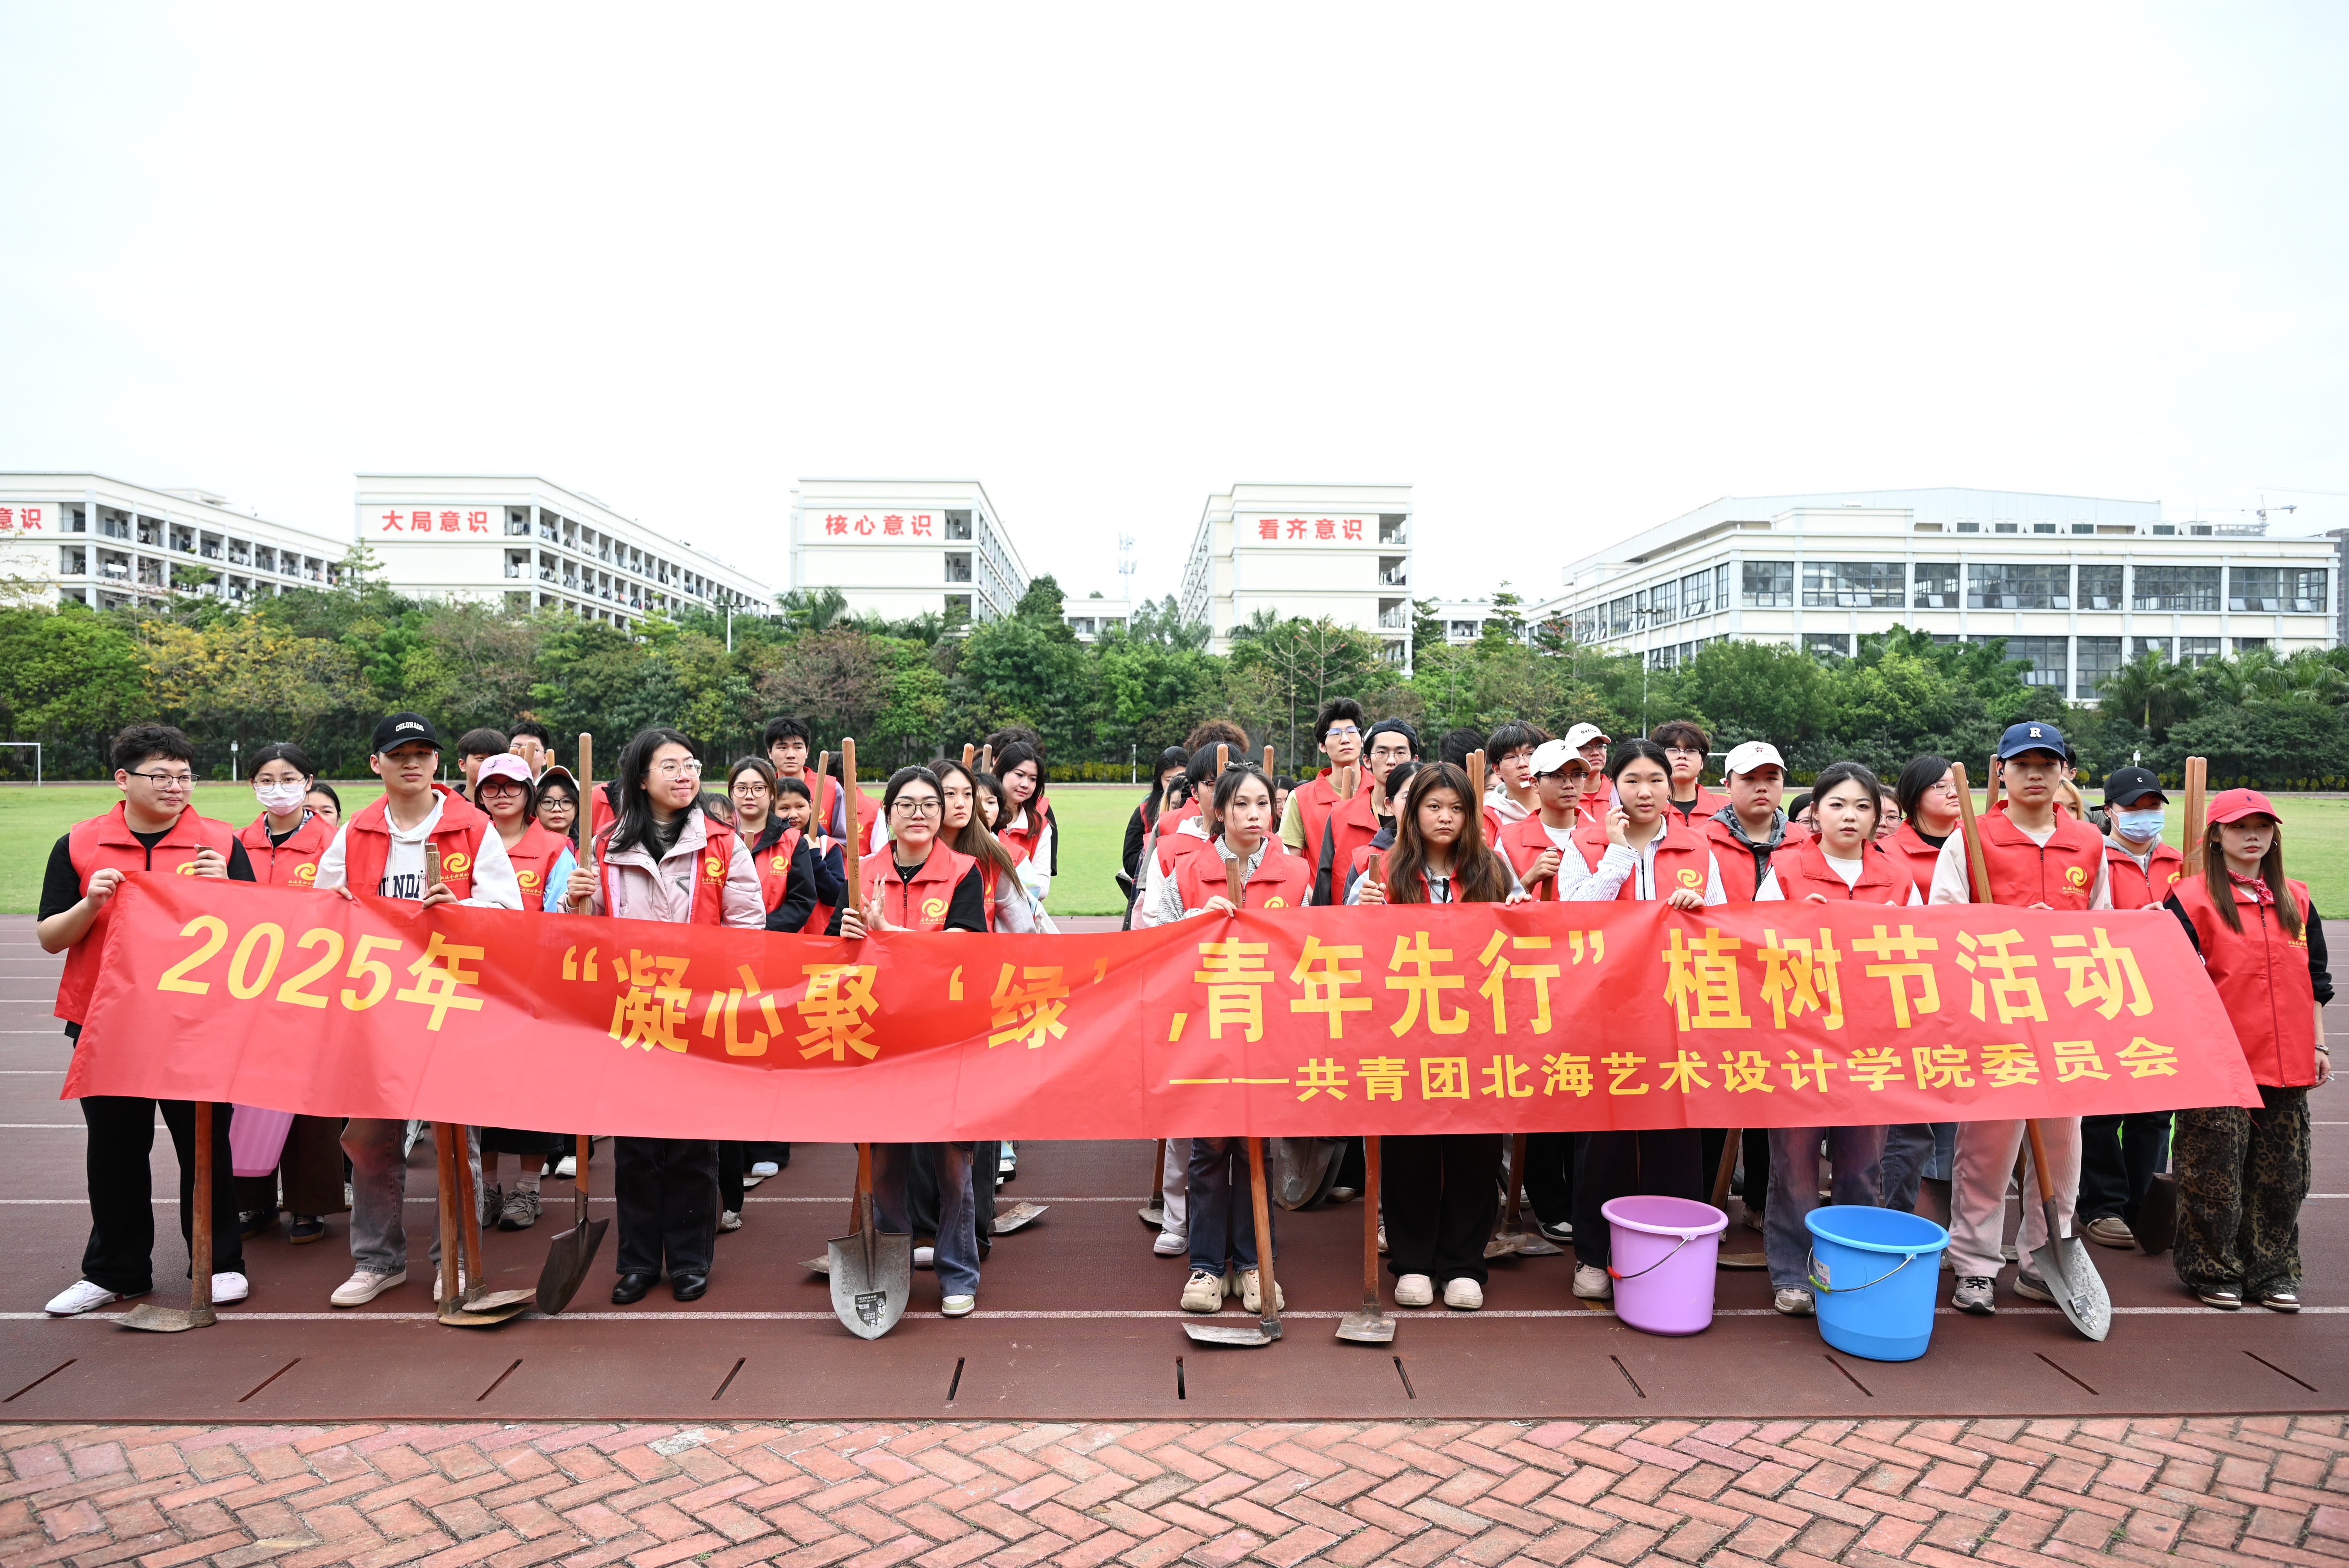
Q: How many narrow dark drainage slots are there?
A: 11